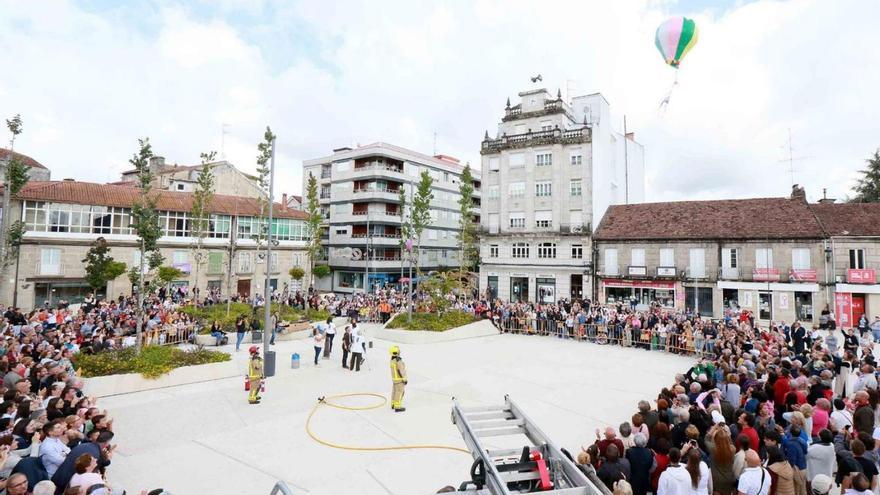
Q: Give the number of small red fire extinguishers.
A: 2